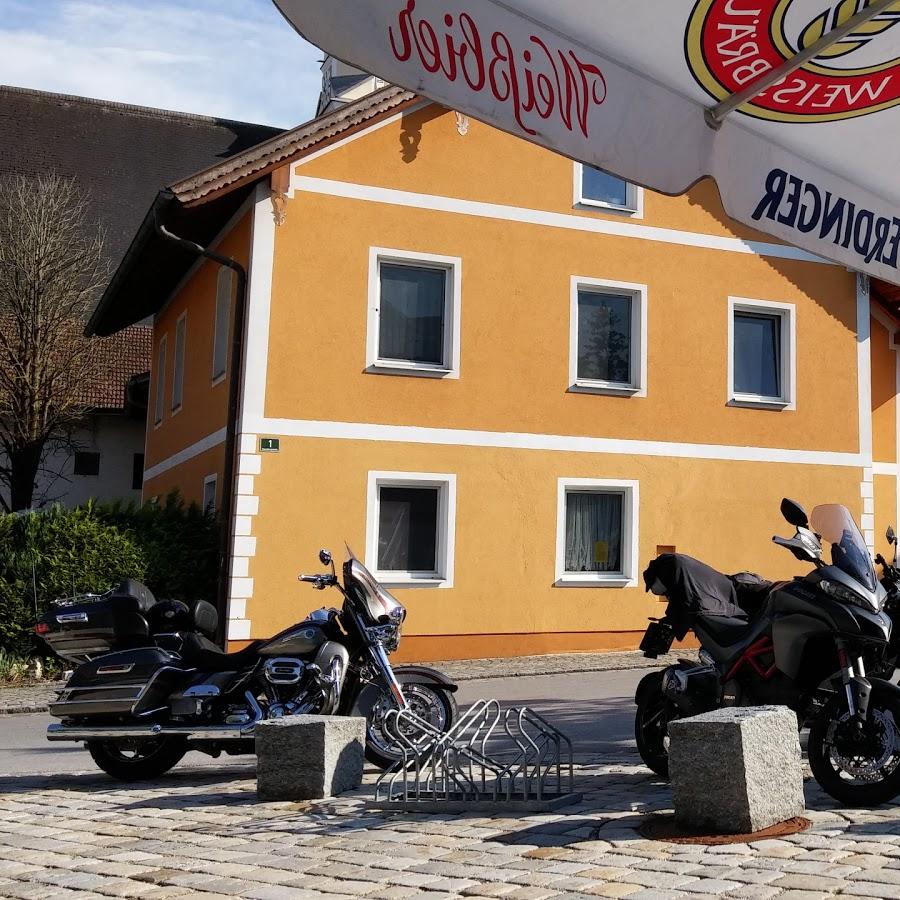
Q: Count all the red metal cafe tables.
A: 0